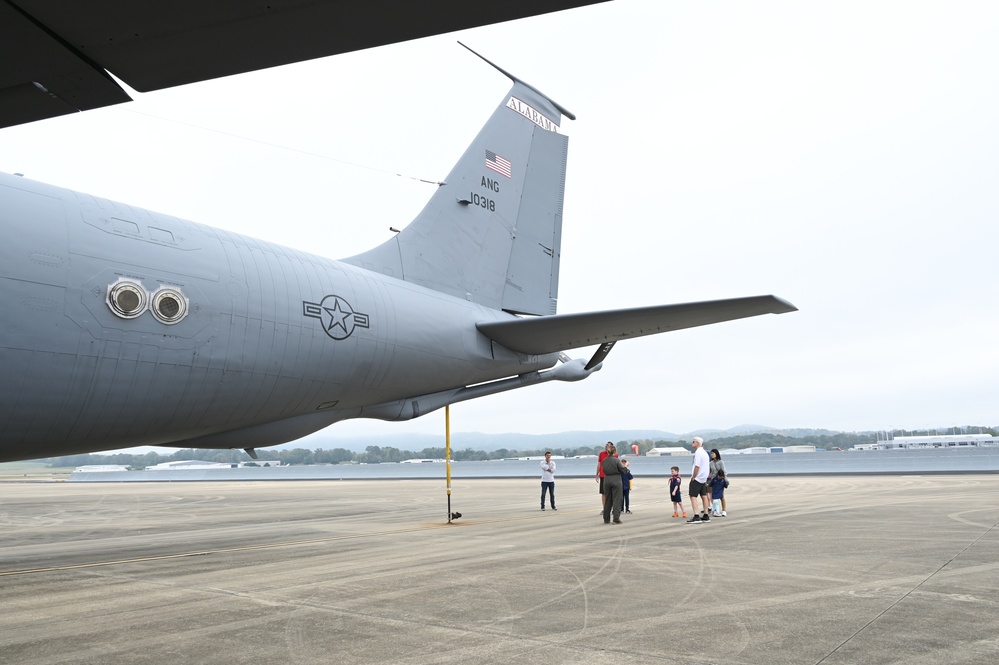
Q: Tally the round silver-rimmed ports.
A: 2